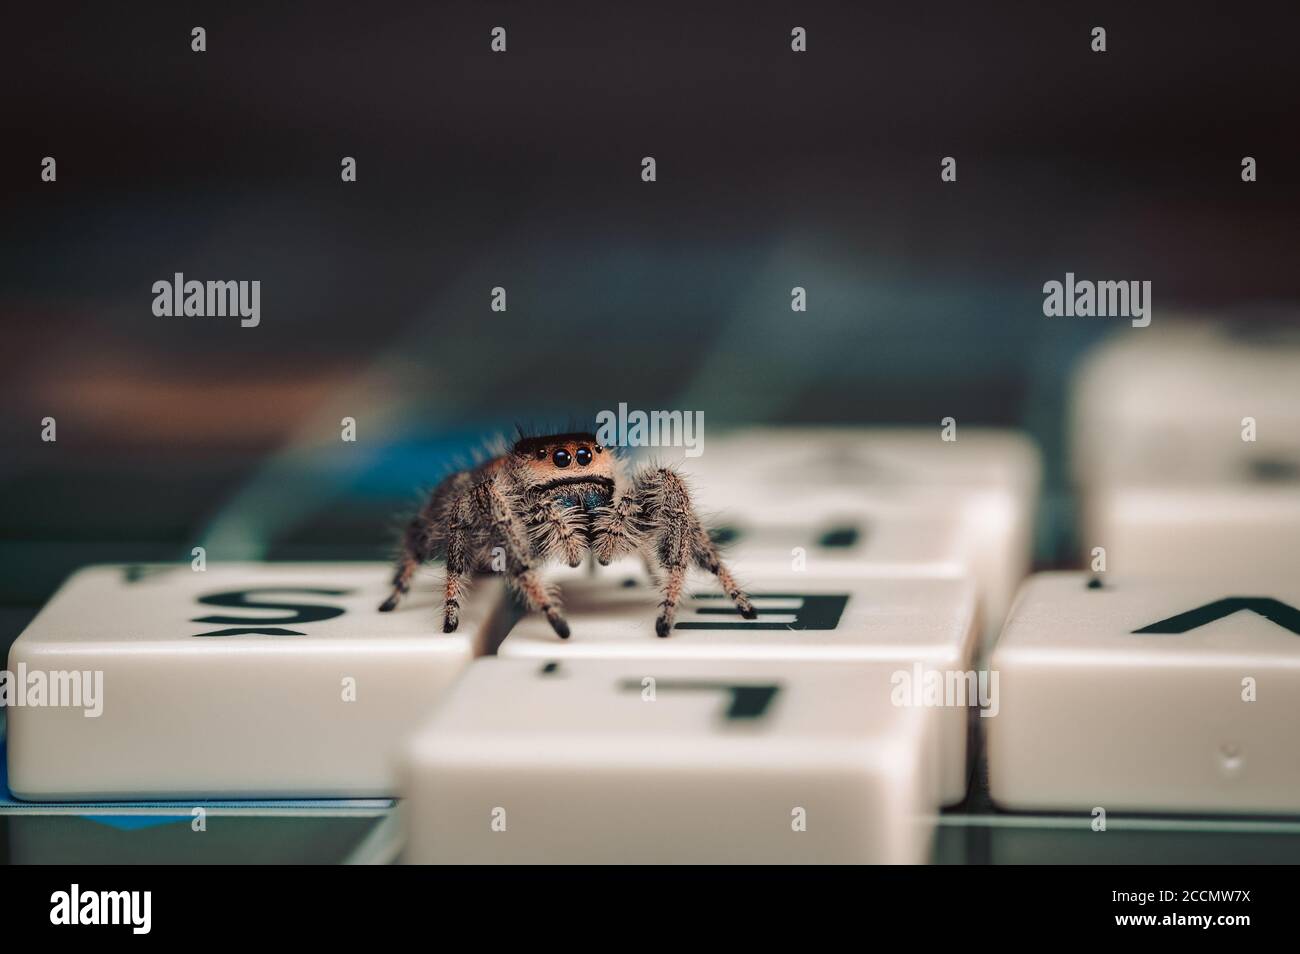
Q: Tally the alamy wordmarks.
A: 6